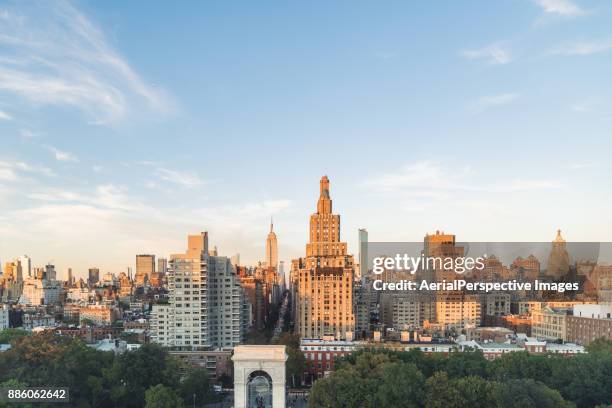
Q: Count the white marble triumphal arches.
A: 1